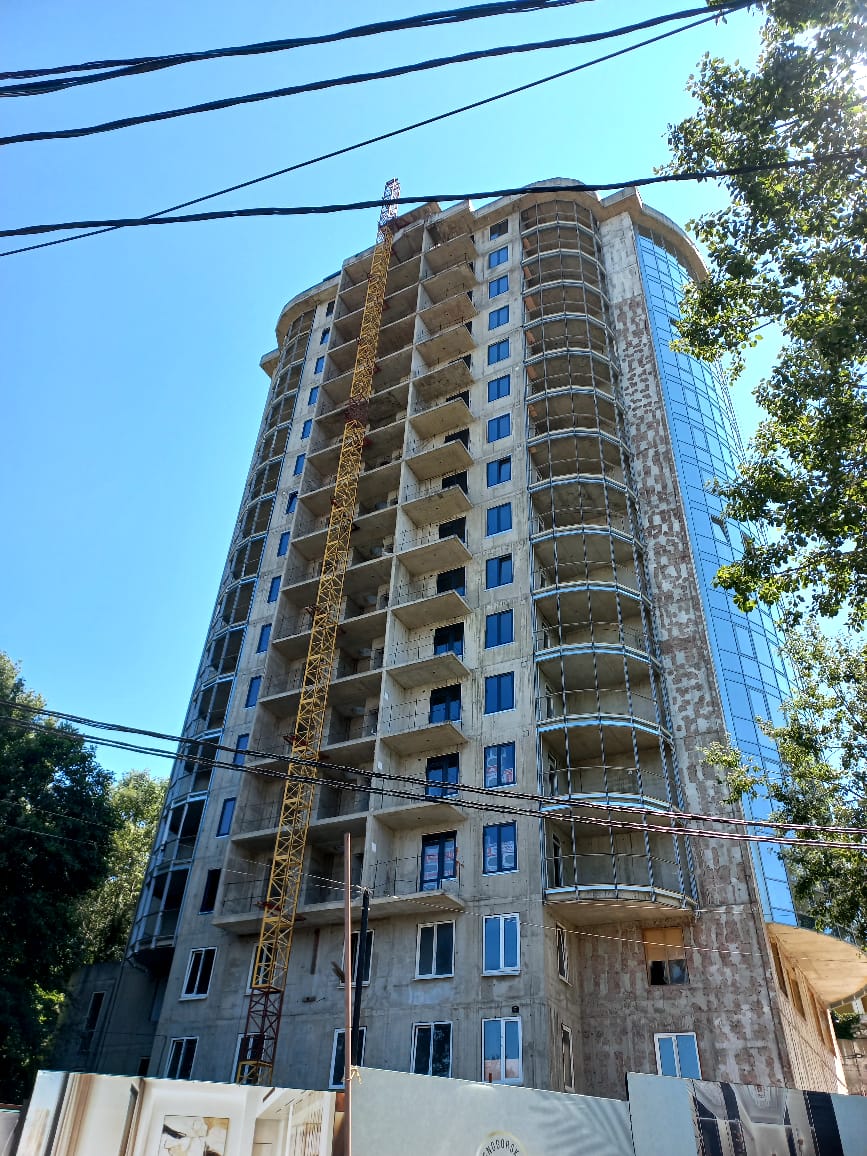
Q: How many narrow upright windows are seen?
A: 14